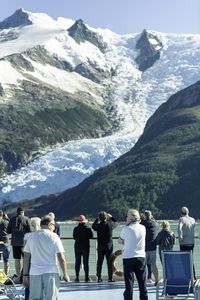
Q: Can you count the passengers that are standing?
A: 11